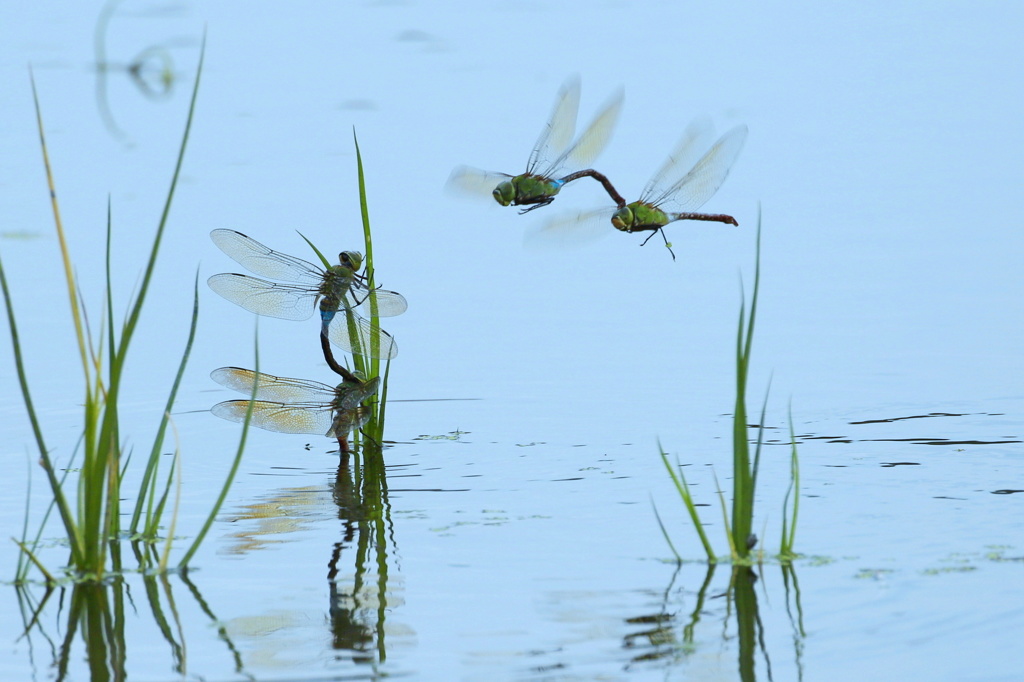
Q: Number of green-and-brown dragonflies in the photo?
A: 4